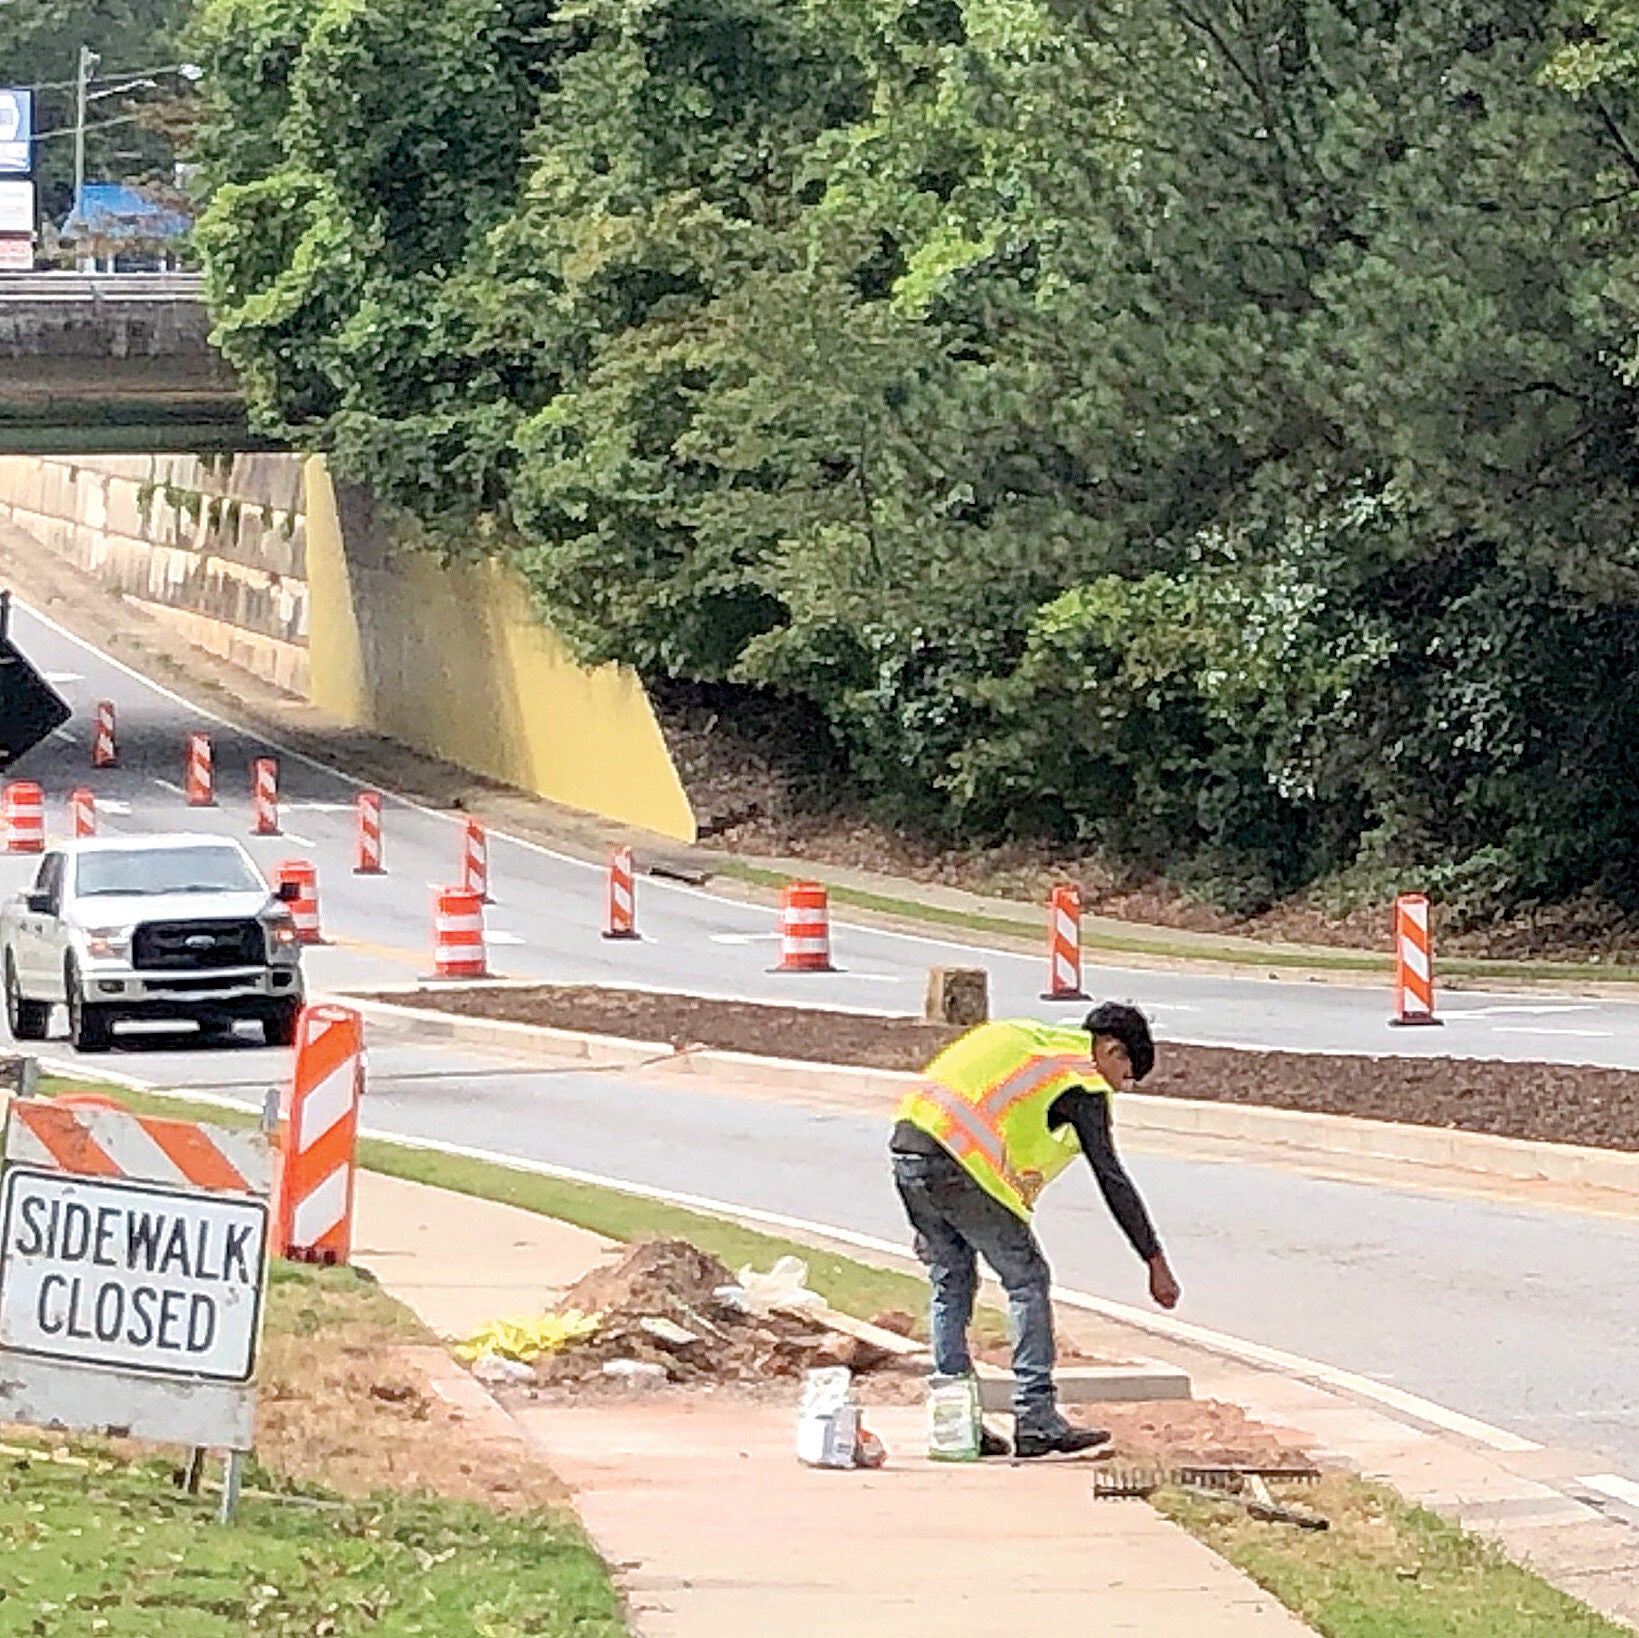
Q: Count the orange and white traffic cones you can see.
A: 14